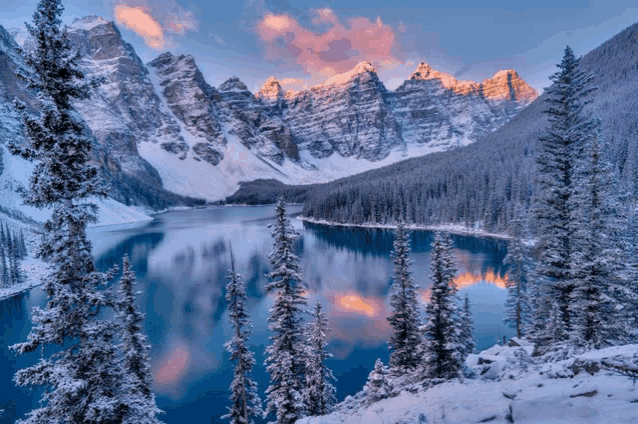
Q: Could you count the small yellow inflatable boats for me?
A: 0